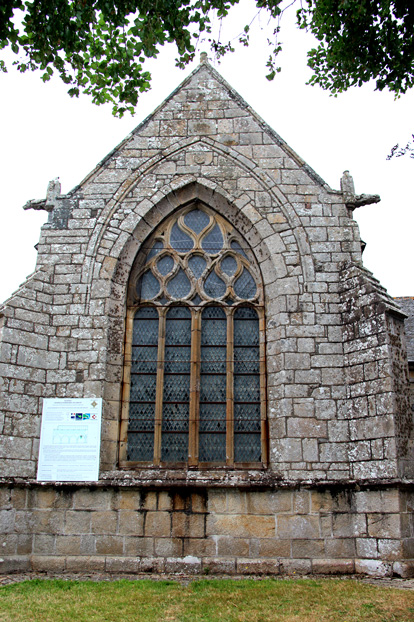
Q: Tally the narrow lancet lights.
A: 4